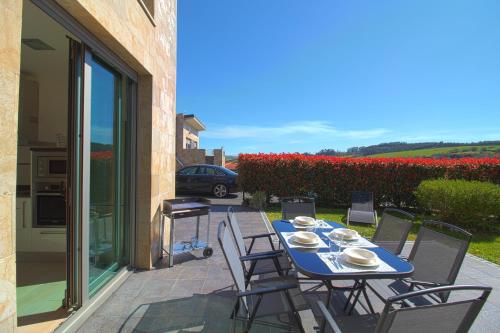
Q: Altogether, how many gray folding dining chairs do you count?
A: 6